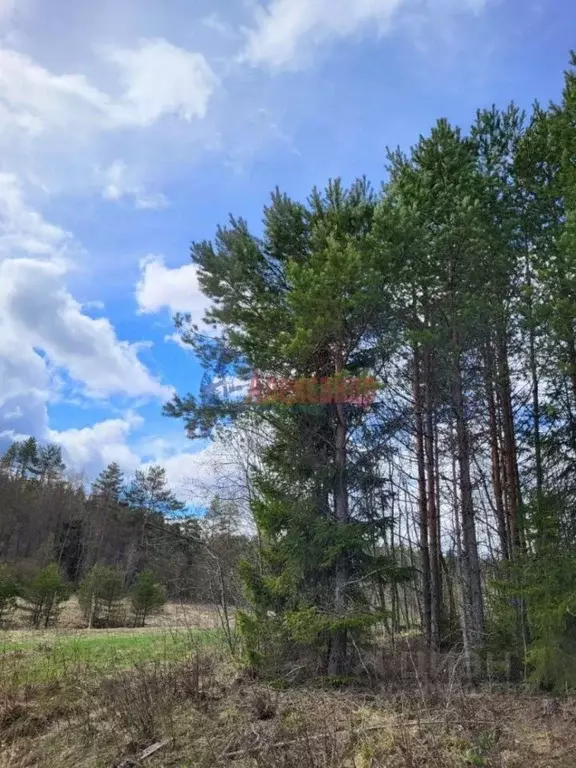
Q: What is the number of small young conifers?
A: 4